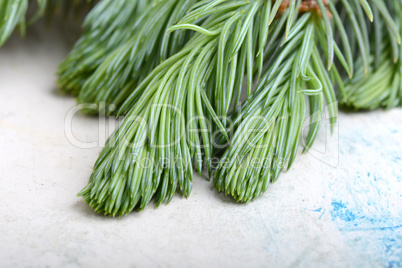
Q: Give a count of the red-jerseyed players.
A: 0